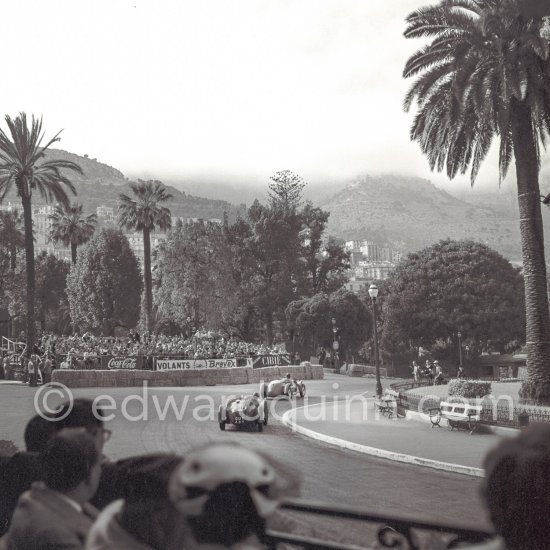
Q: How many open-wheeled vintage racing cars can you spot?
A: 2